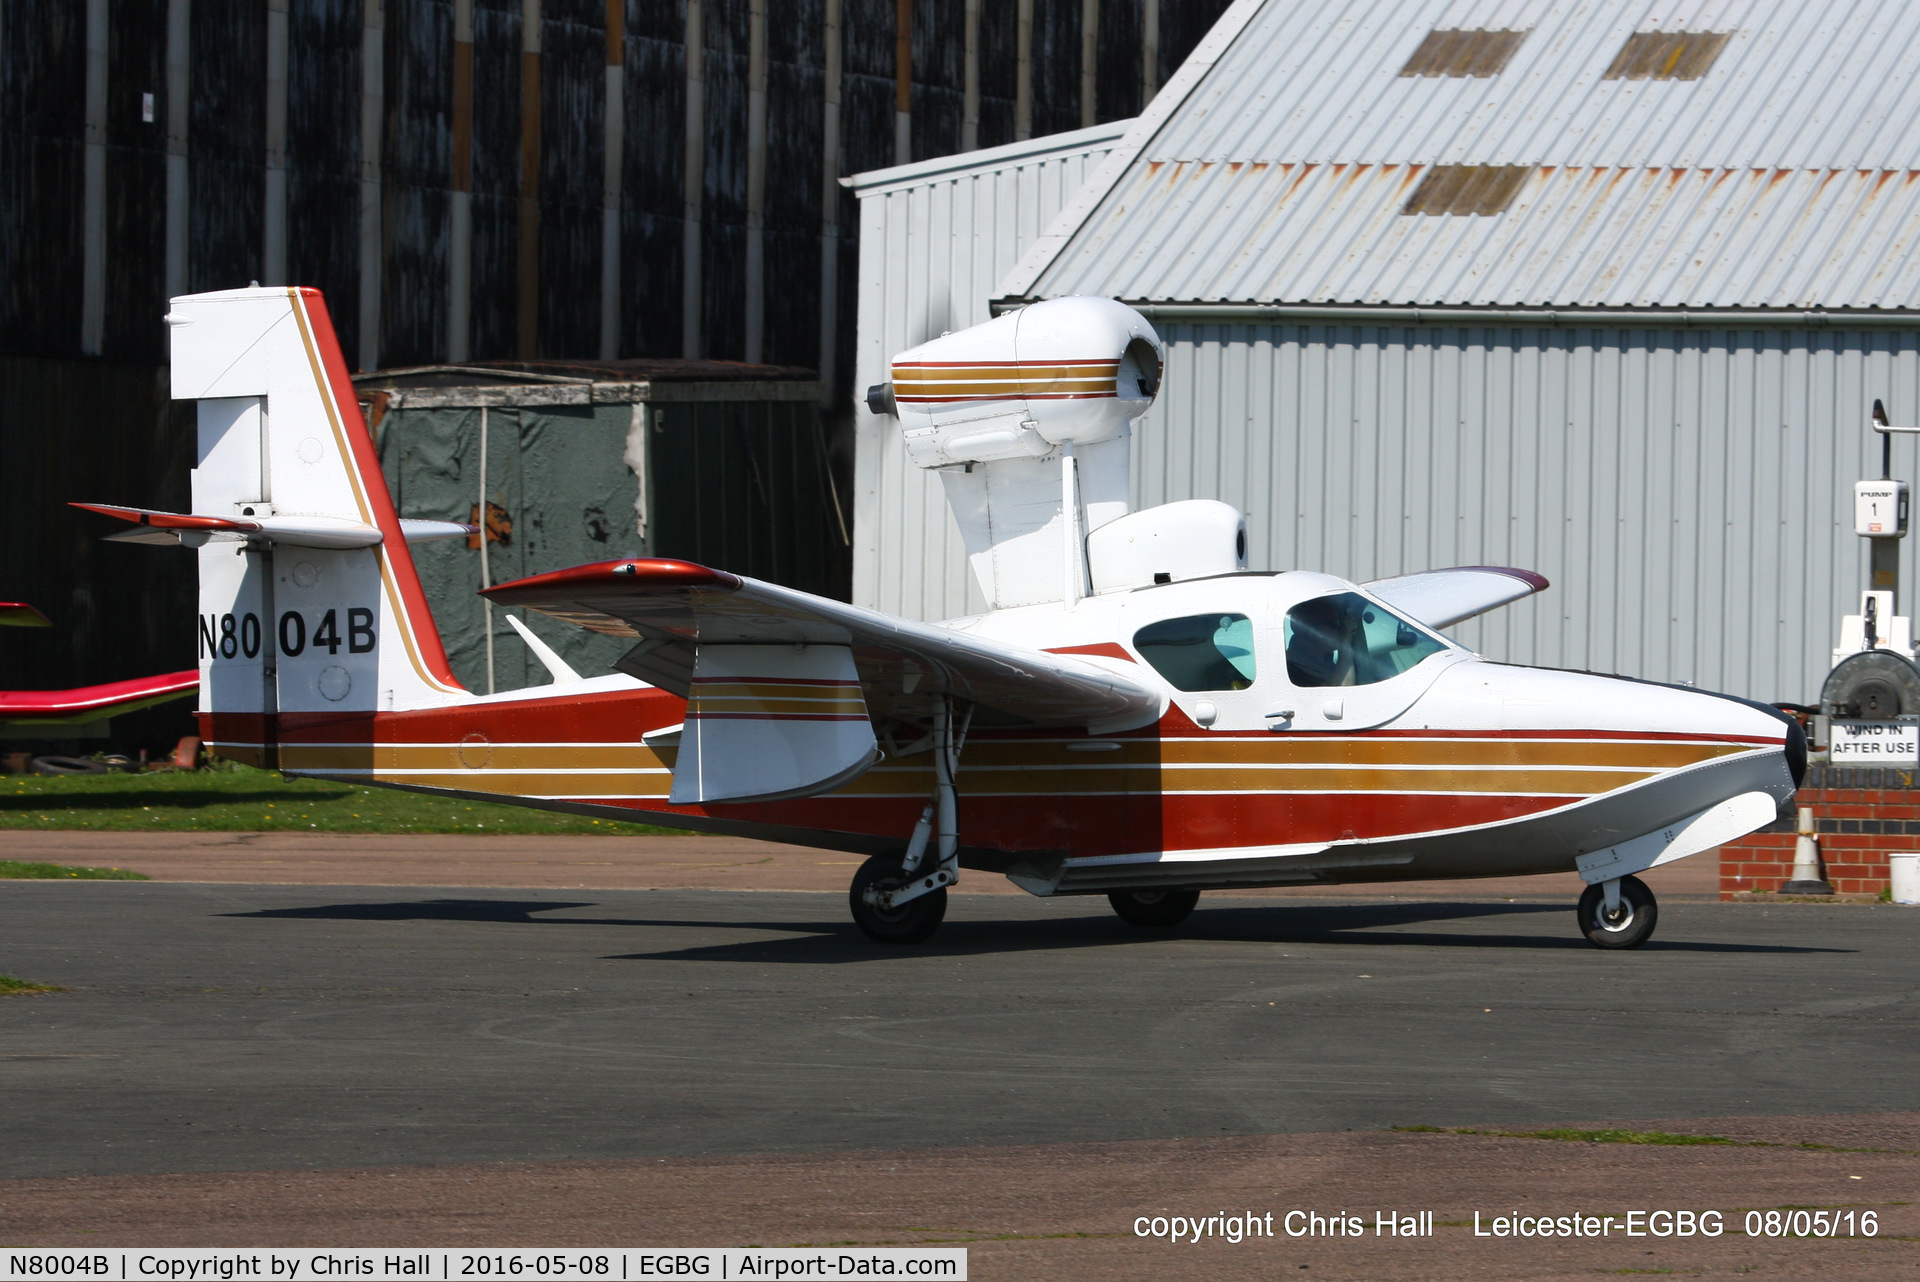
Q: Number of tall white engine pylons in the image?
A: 1